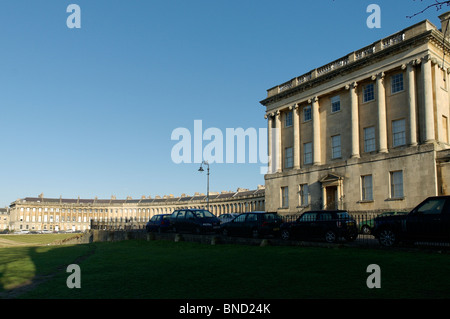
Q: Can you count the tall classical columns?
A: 8